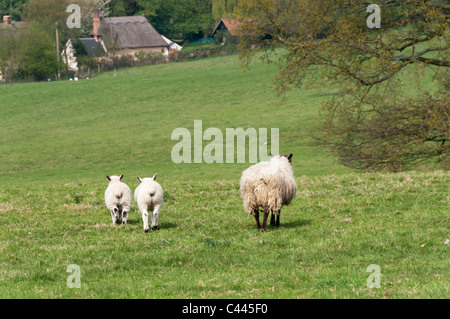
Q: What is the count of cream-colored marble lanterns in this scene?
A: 0